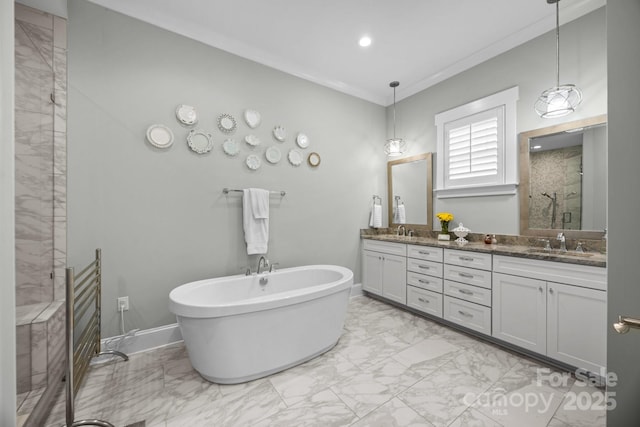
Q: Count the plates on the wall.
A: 13